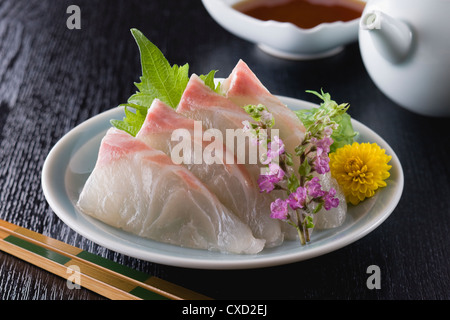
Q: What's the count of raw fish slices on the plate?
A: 4